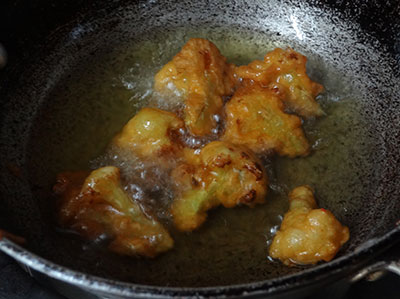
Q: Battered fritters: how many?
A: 7